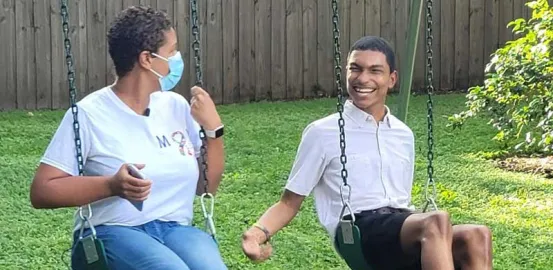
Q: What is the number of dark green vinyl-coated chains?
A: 4